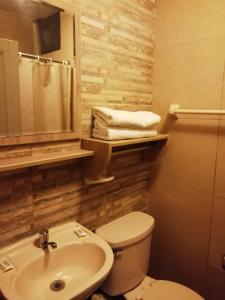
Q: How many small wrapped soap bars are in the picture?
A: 2